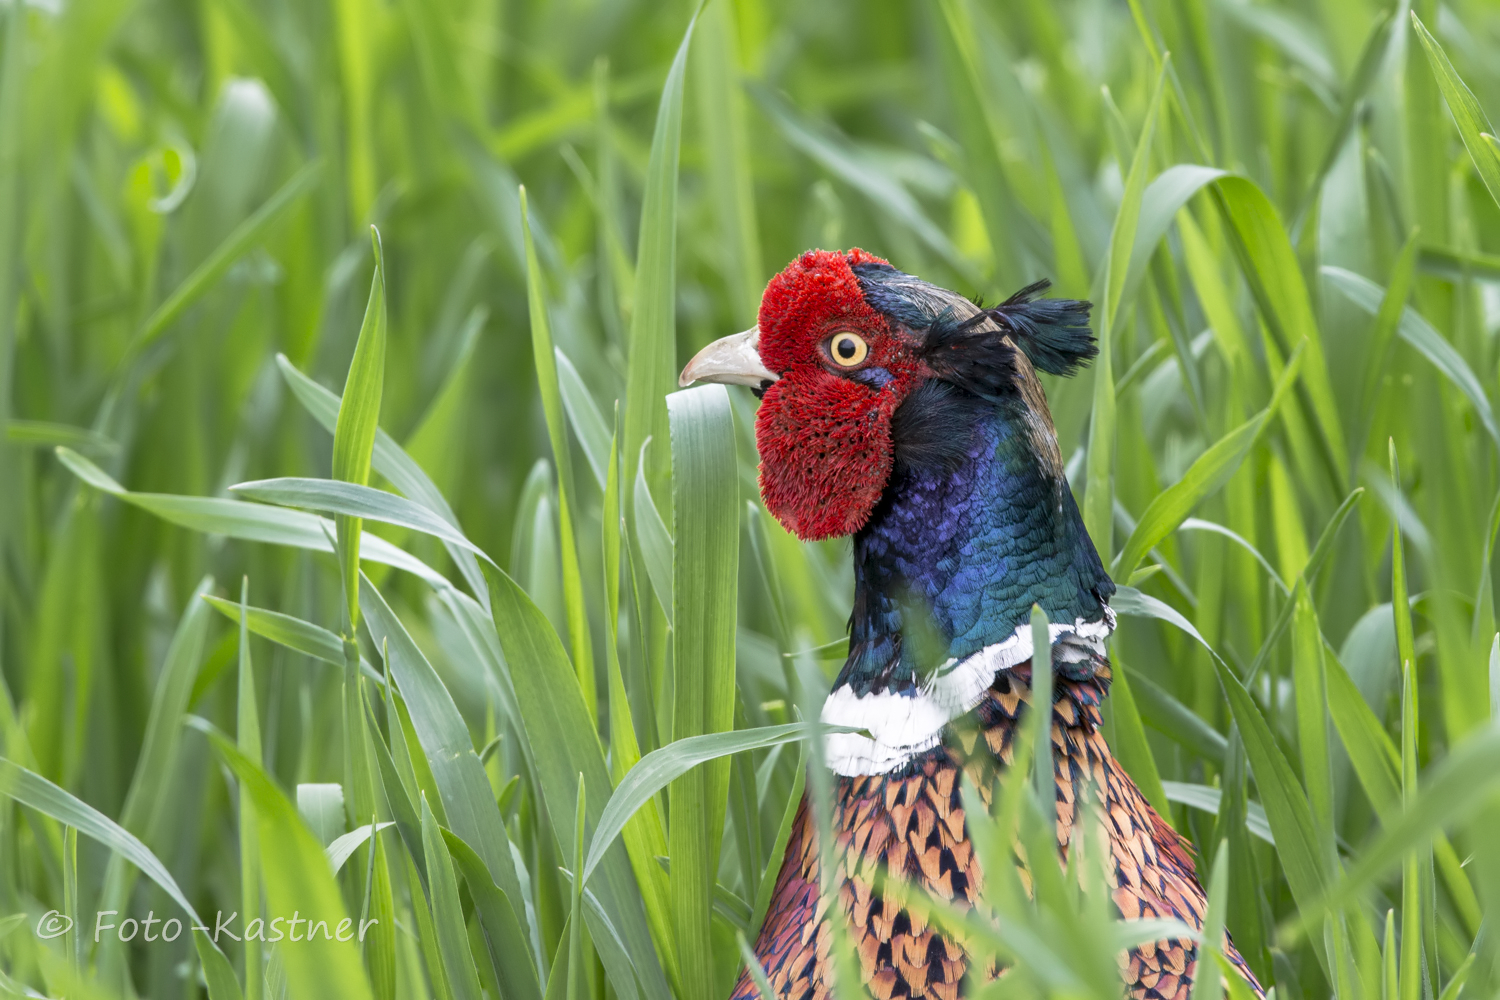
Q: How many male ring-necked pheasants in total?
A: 1